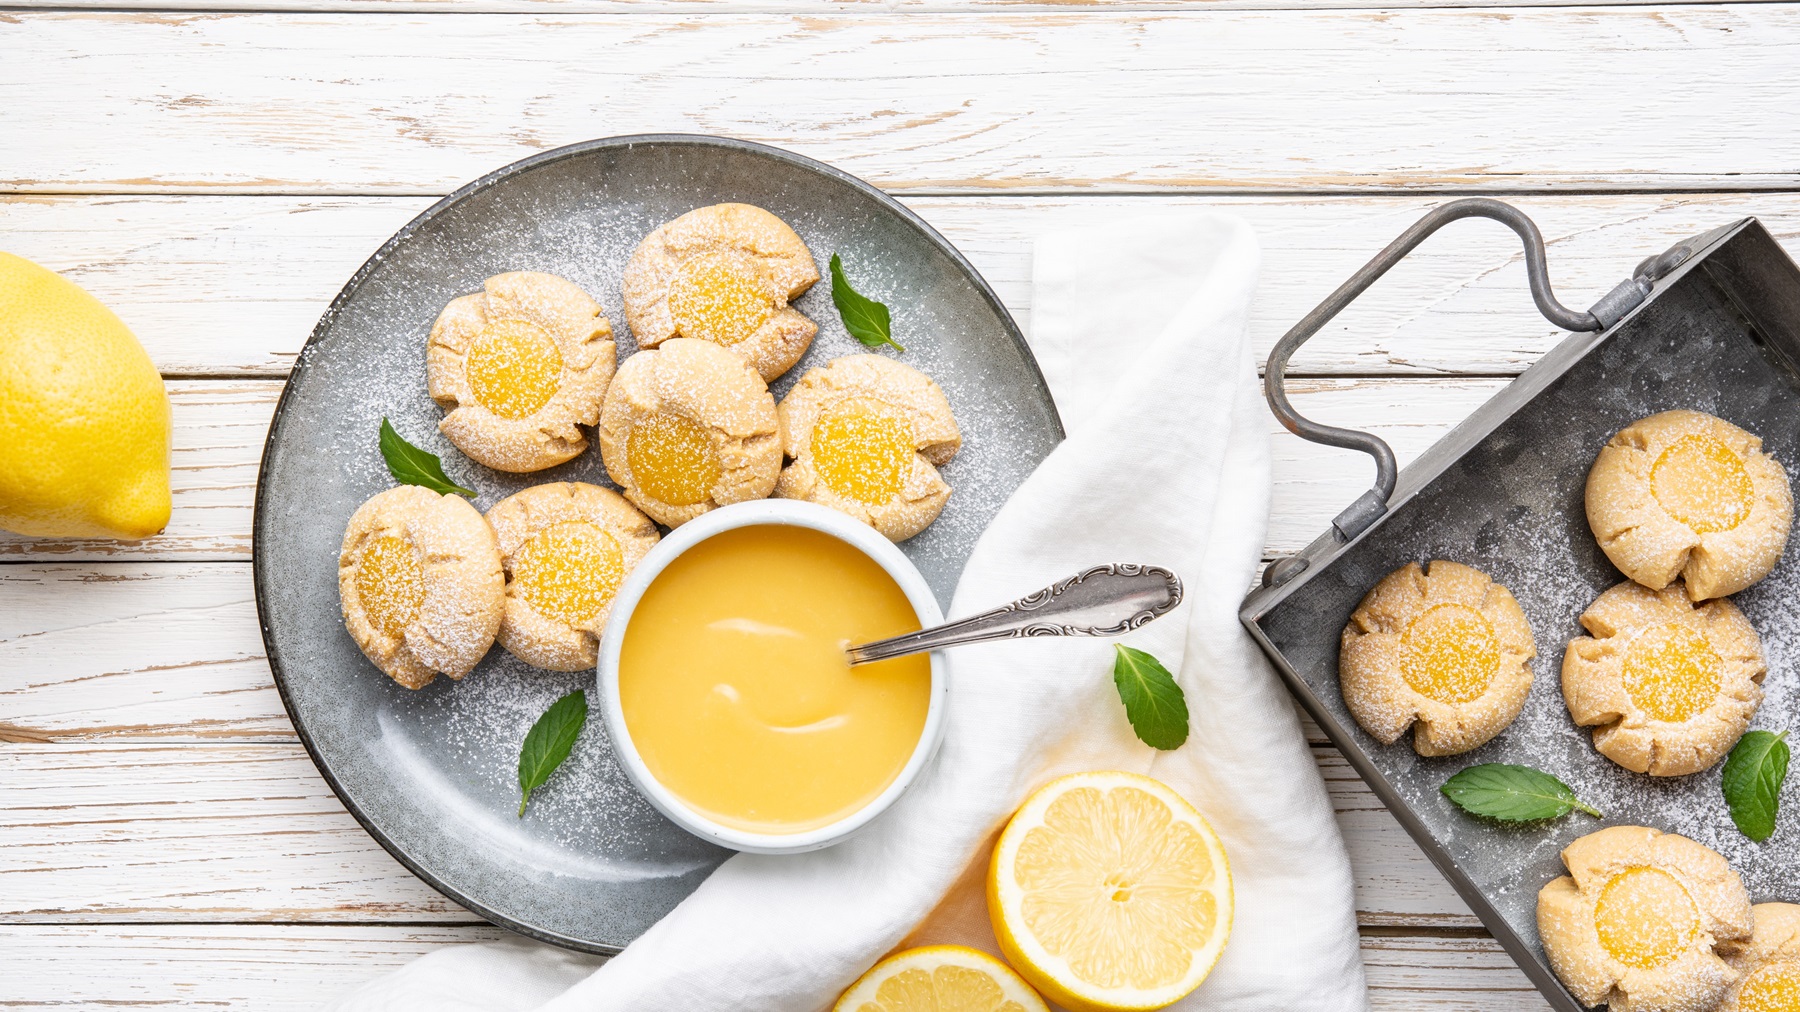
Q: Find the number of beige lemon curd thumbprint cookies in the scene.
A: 11